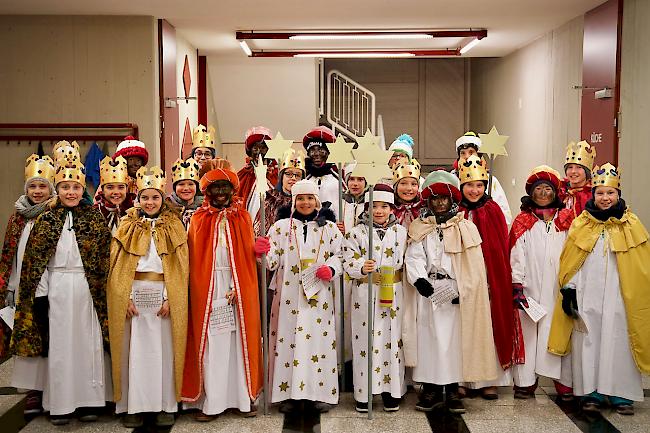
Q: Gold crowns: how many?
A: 12